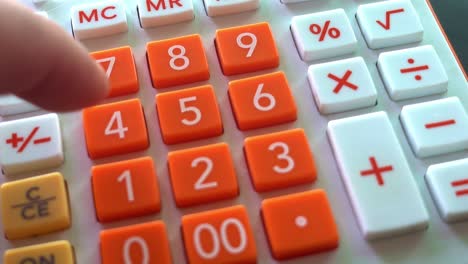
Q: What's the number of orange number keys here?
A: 11